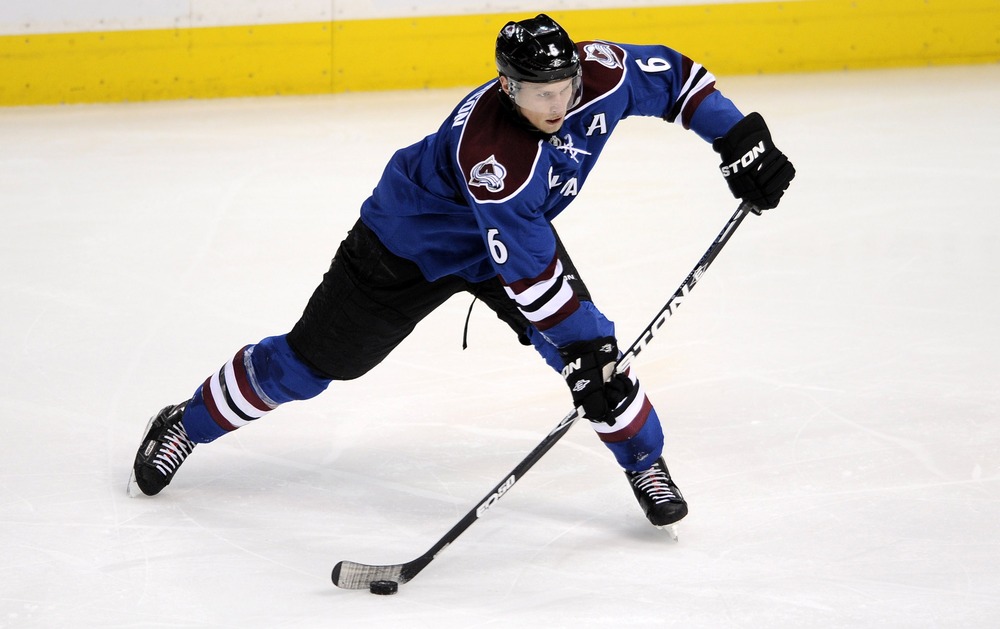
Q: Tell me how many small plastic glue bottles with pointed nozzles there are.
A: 0